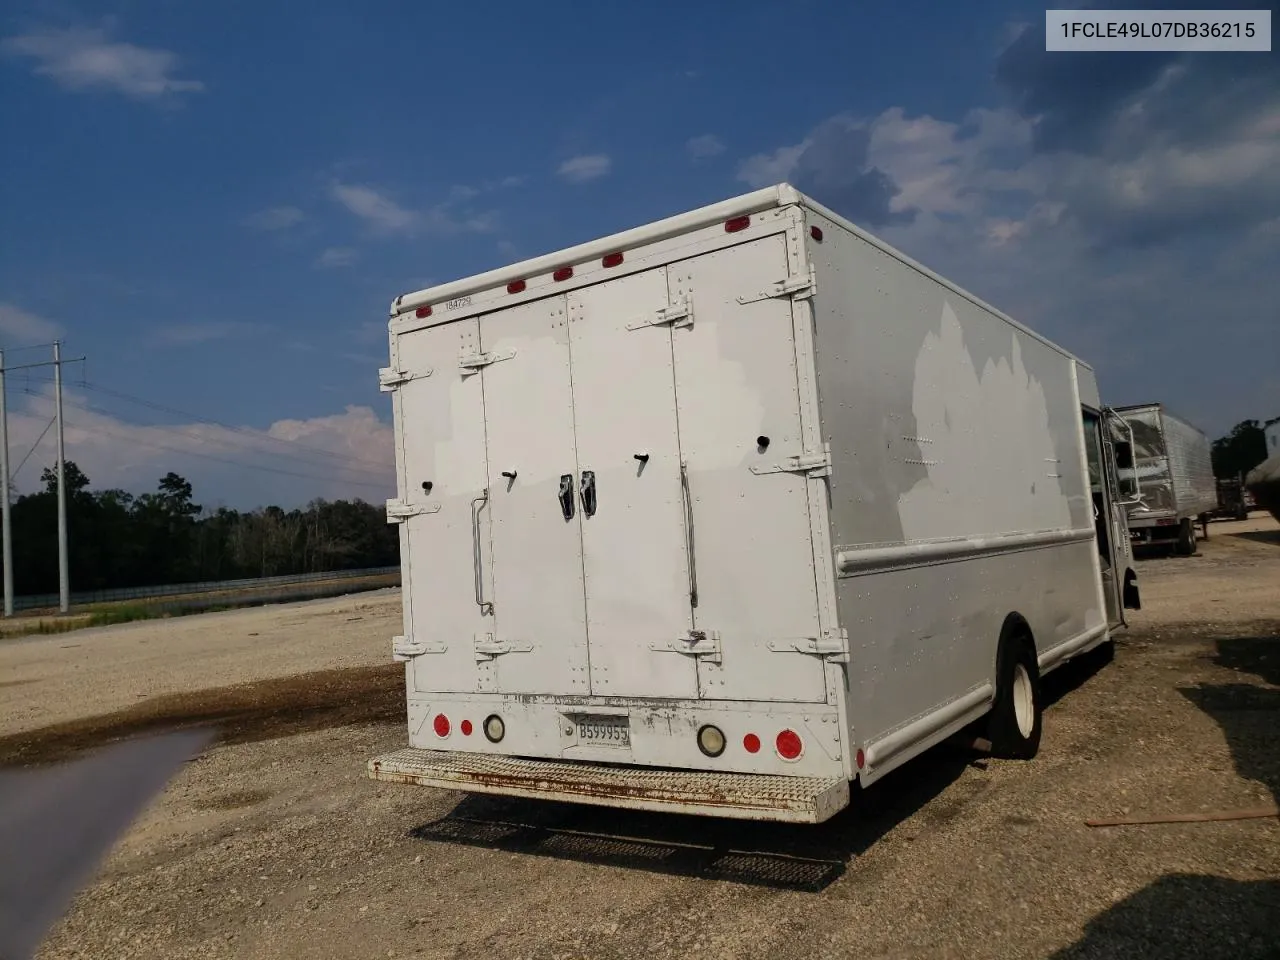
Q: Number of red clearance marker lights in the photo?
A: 6